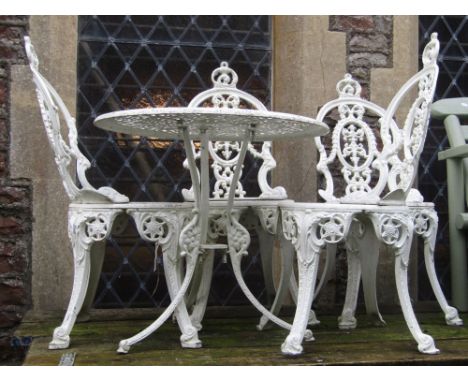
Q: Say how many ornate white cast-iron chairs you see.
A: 4